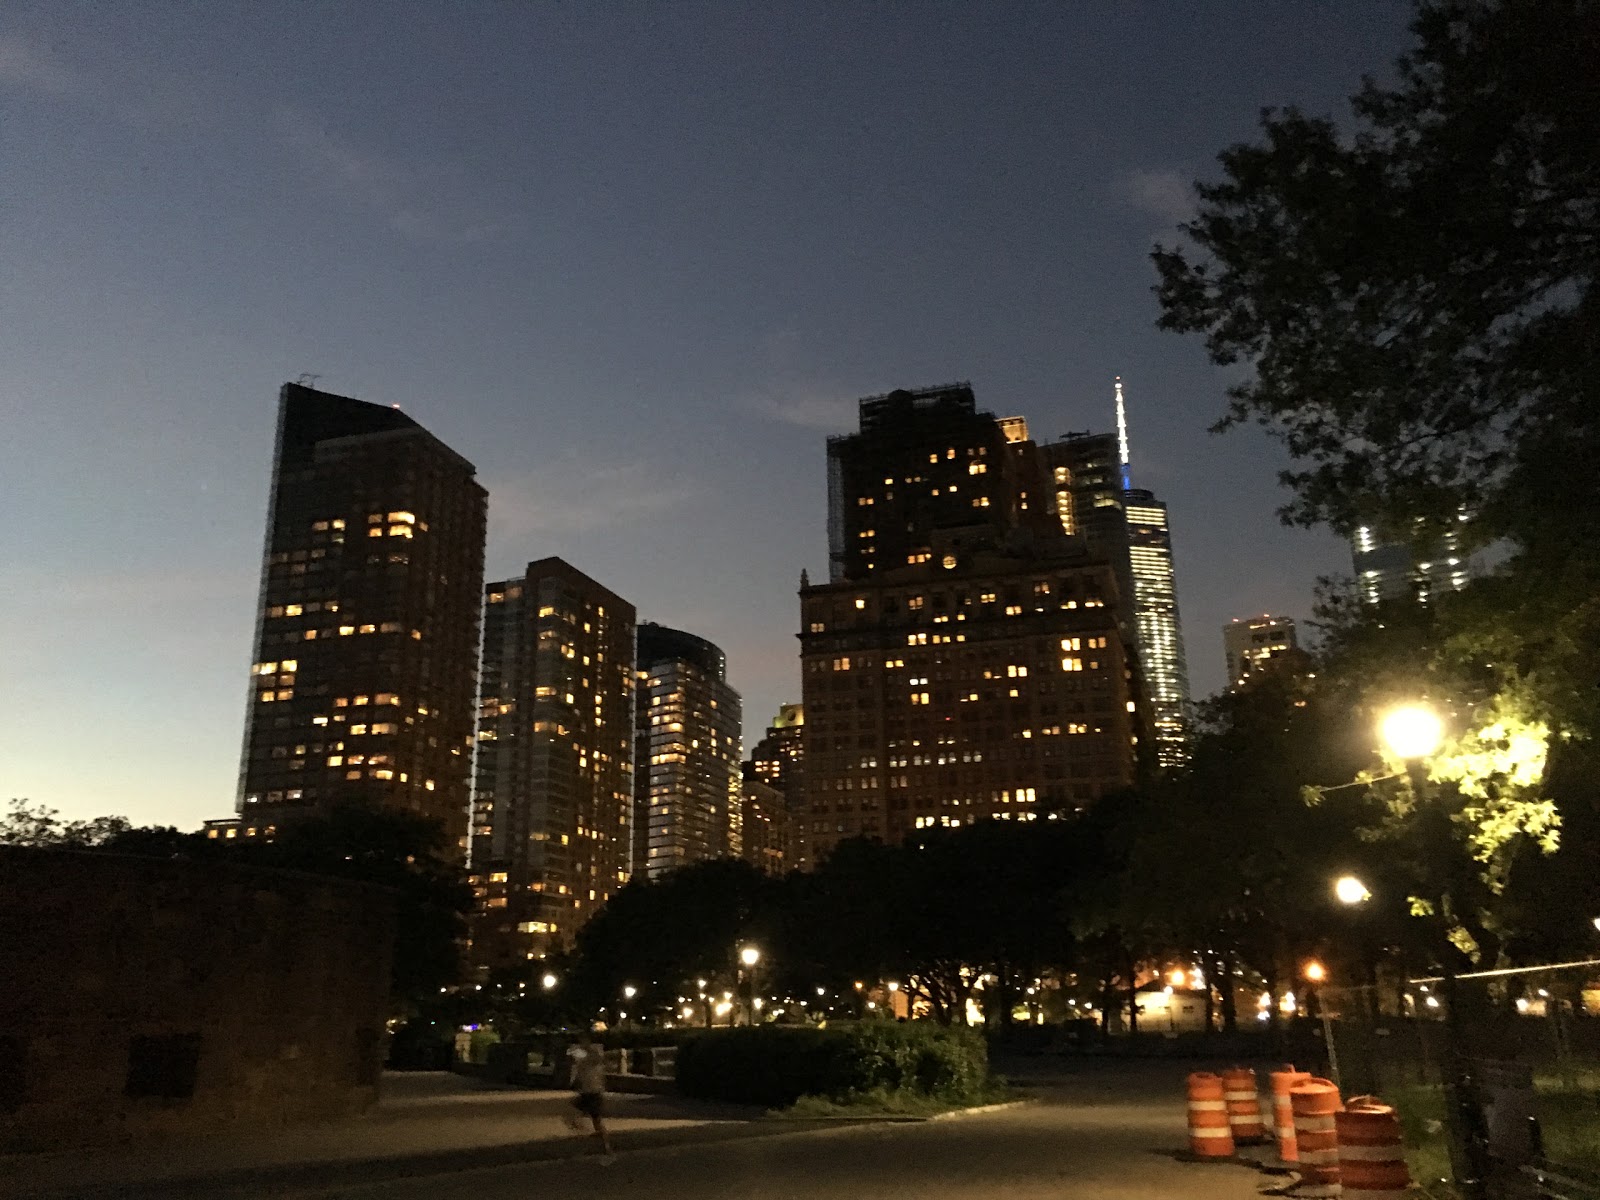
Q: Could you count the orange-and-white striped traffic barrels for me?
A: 5